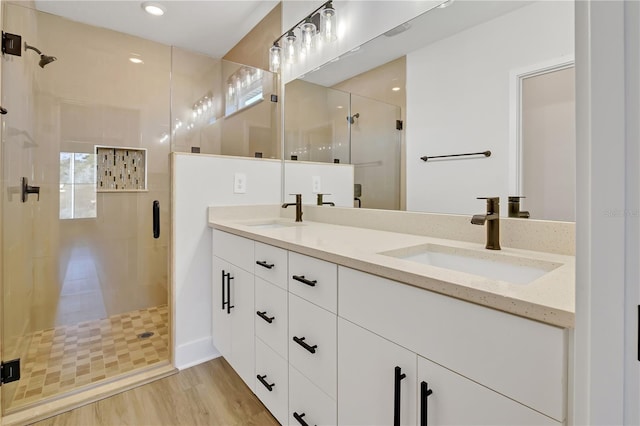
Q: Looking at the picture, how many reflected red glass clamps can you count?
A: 0